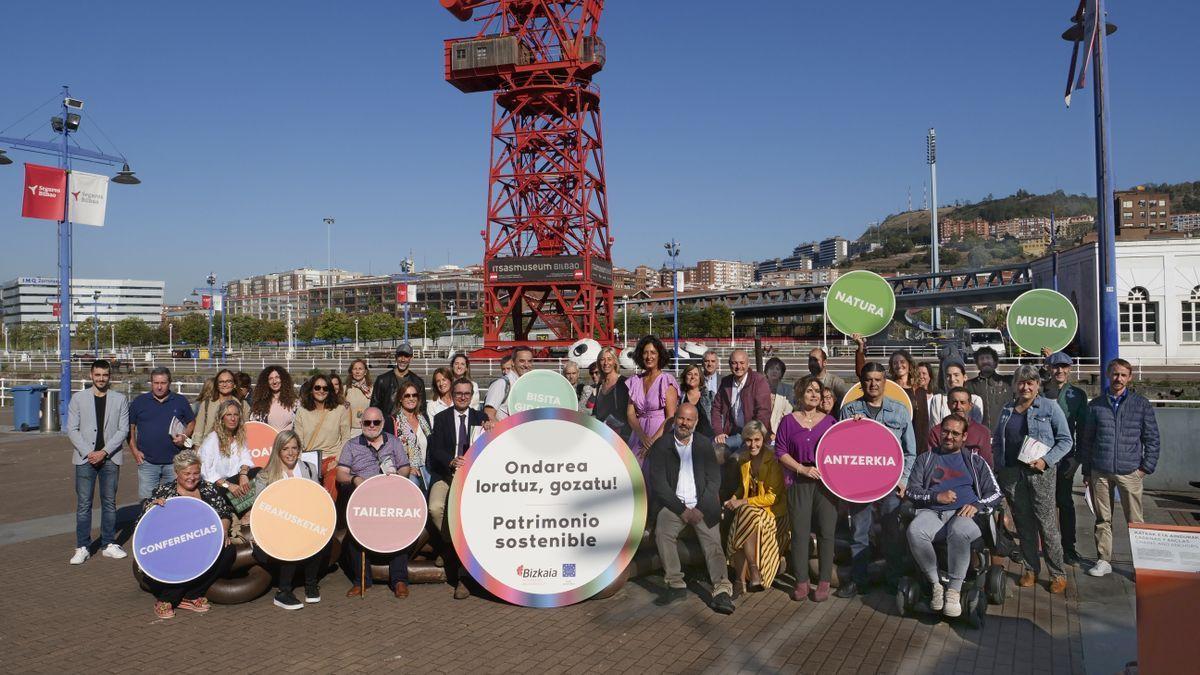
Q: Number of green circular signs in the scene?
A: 3